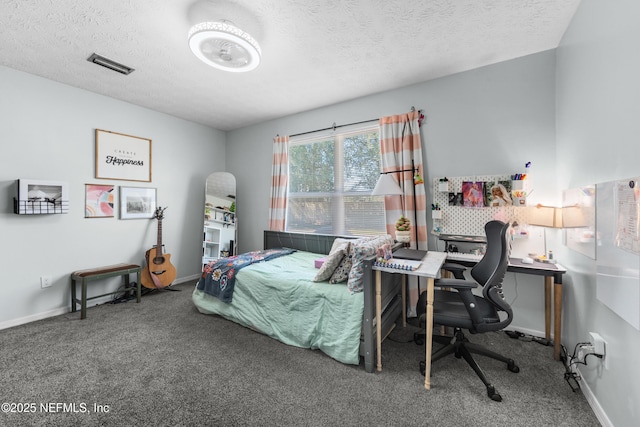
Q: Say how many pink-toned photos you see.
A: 2